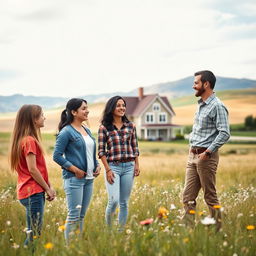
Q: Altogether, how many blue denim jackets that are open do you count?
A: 1